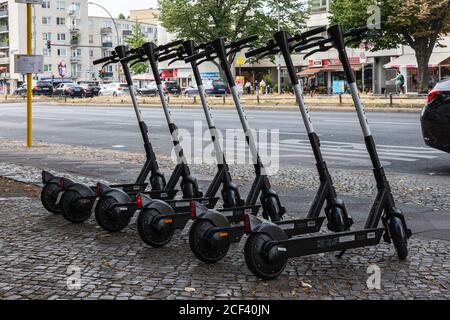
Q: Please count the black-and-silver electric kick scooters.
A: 6